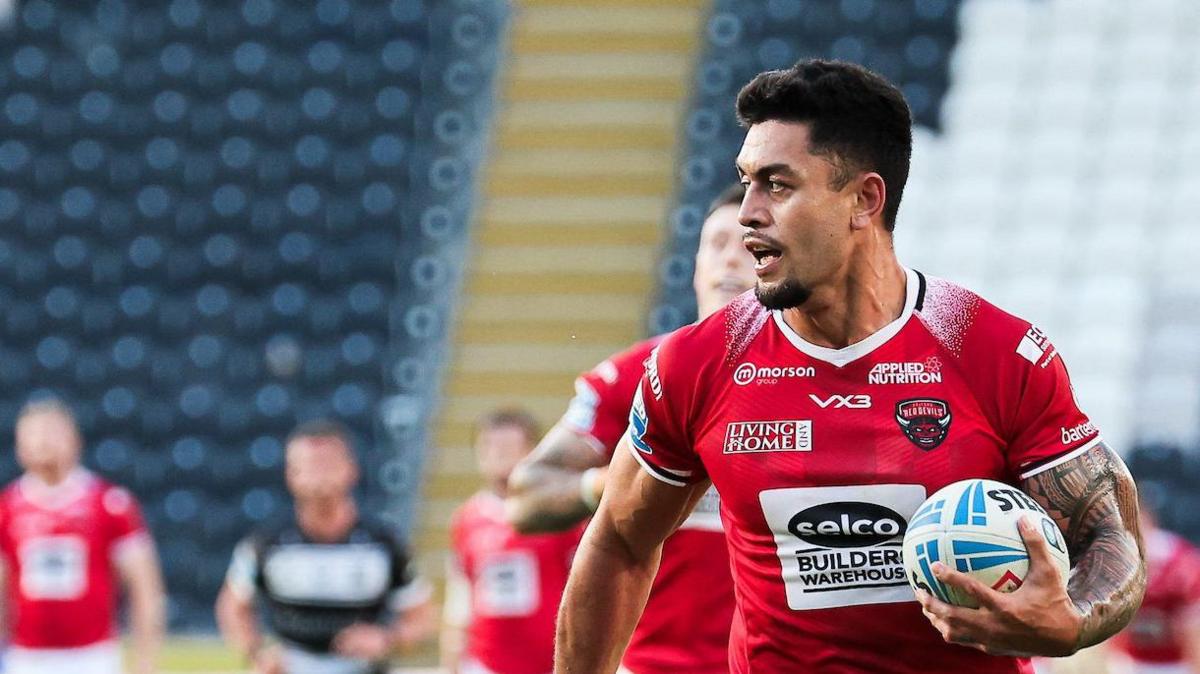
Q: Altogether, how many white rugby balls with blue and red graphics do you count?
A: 1